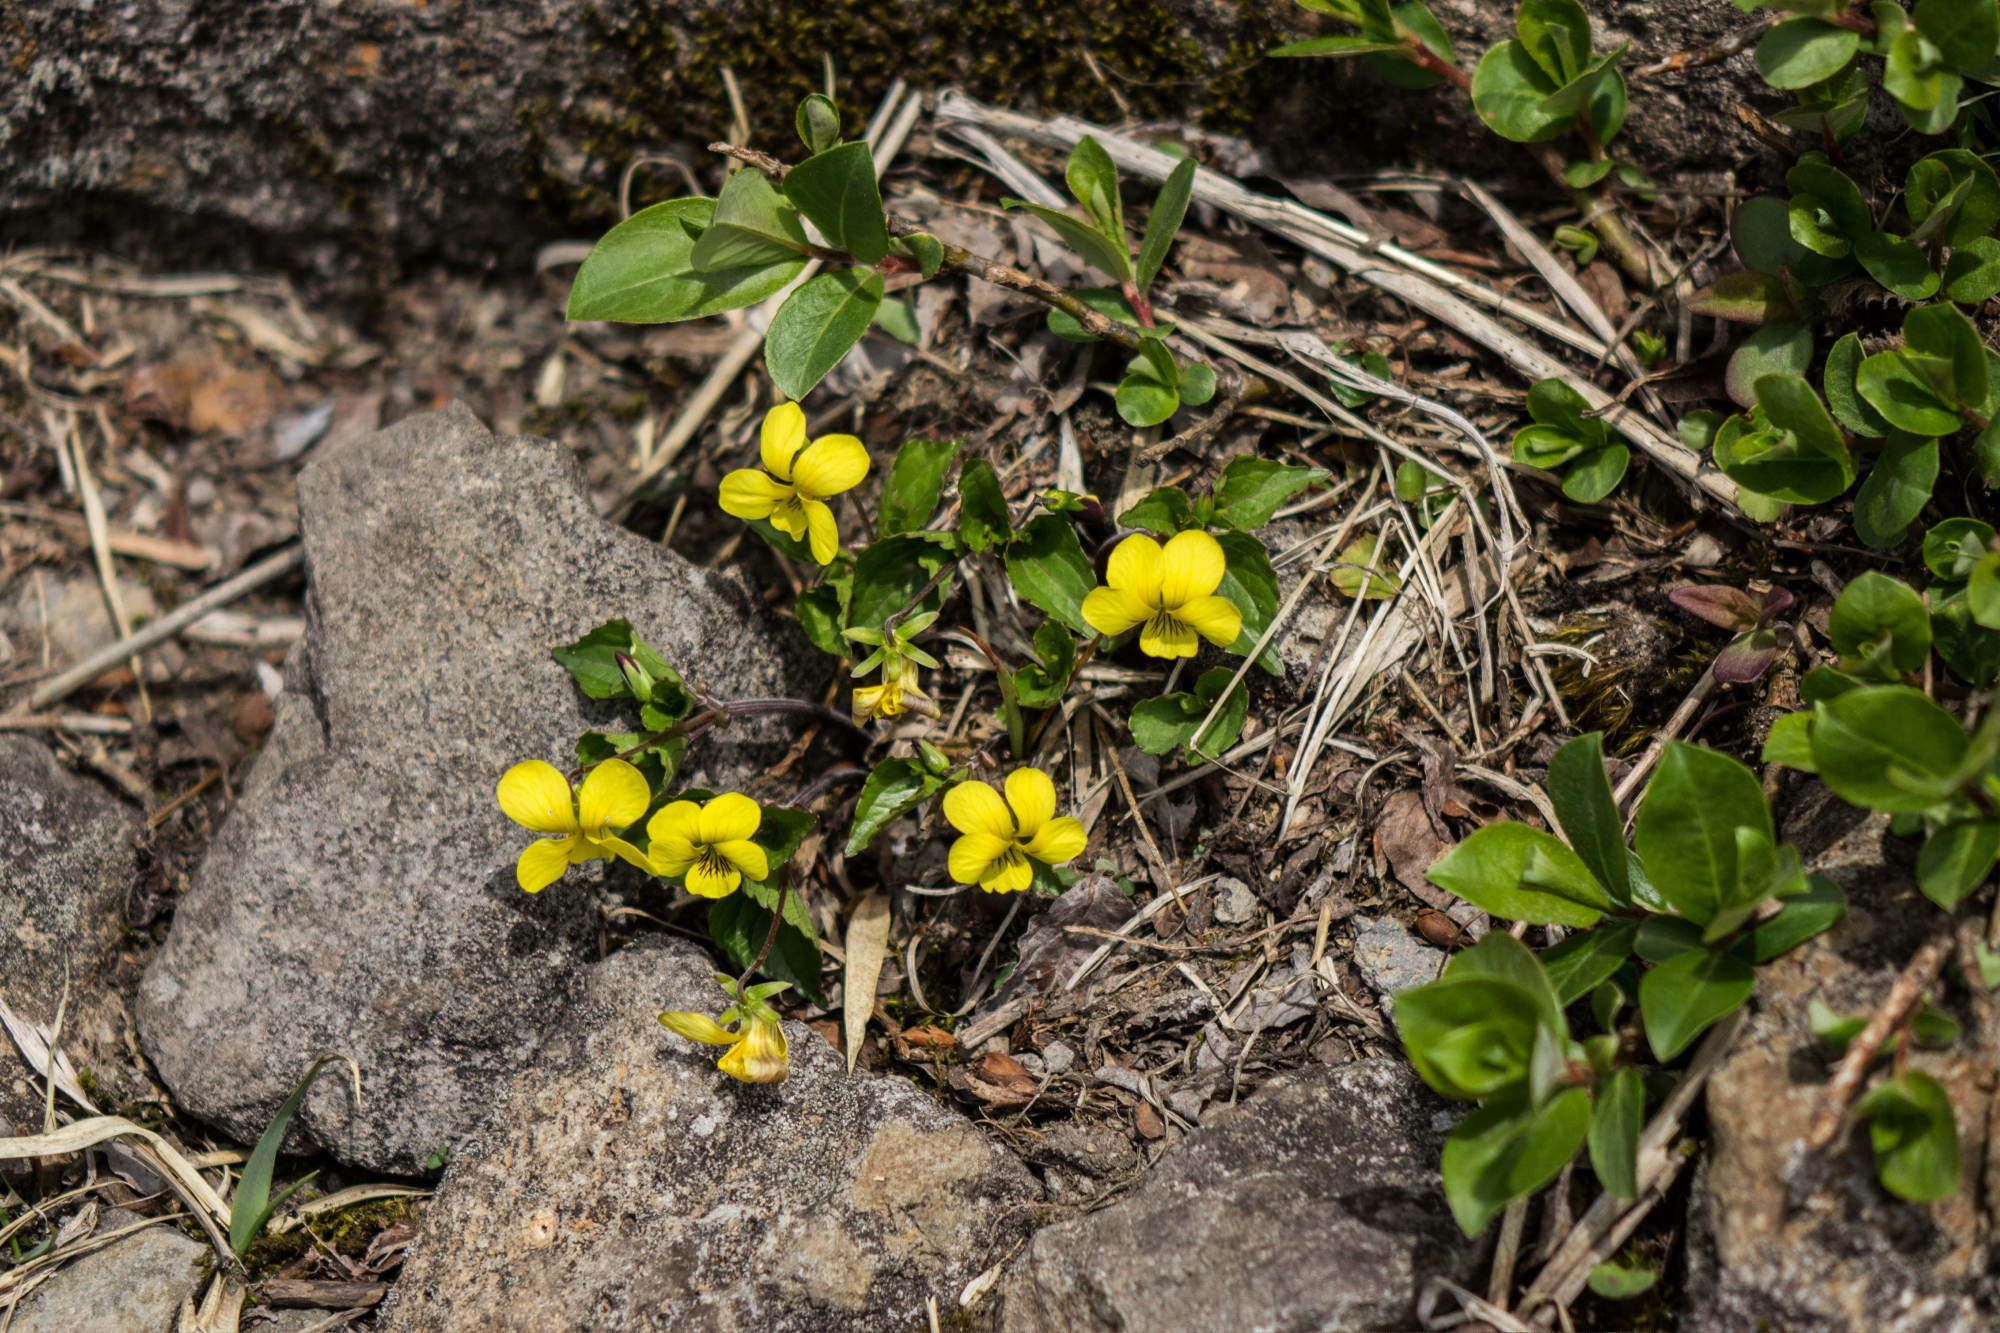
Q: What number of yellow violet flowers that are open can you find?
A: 5